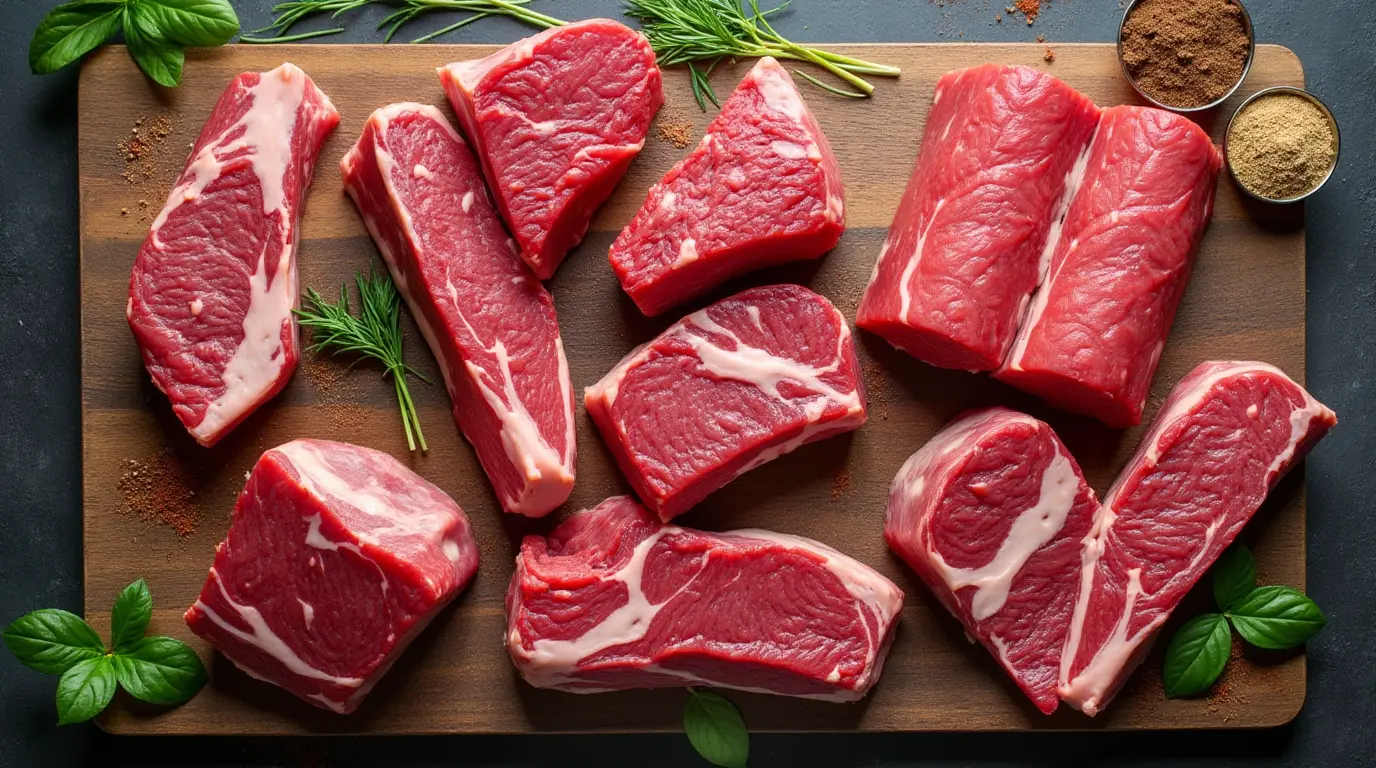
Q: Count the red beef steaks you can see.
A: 11